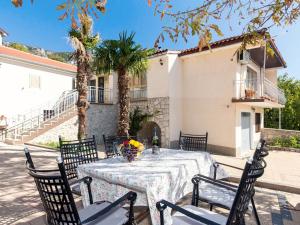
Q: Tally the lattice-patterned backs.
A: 6